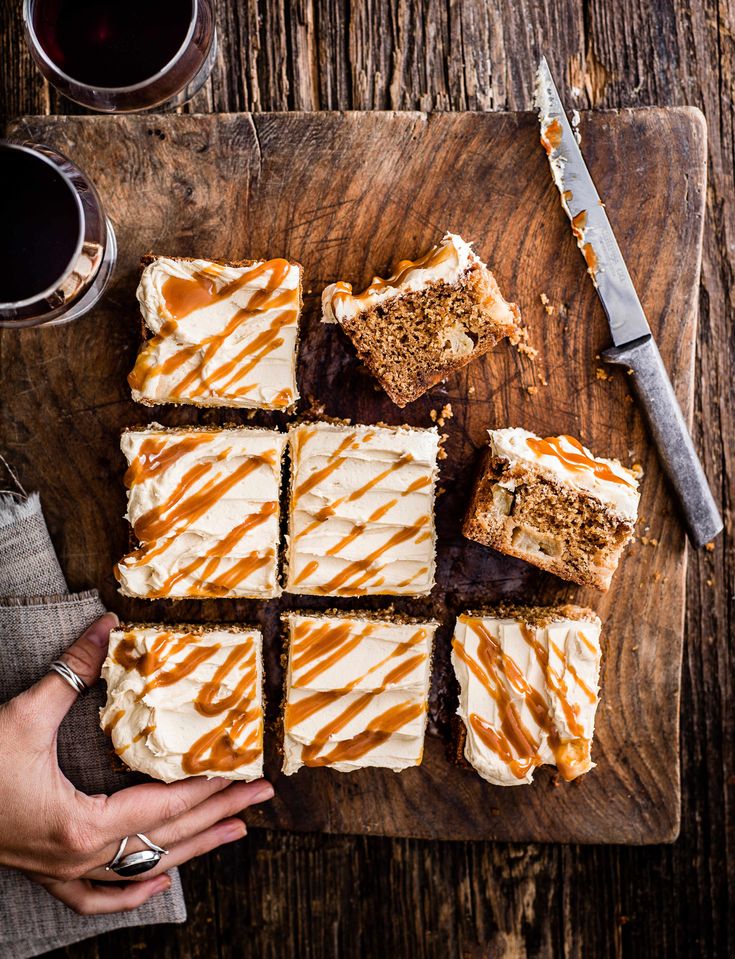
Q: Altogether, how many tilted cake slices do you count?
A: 2